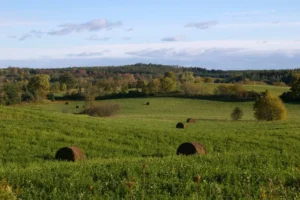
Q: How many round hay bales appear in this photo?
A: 7